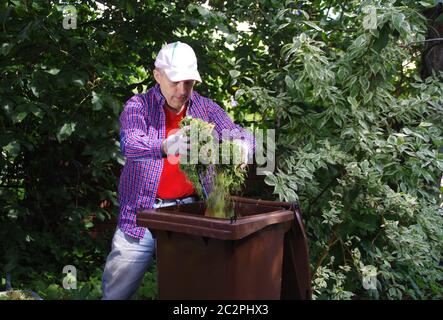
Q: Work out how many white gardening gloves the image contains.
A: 2